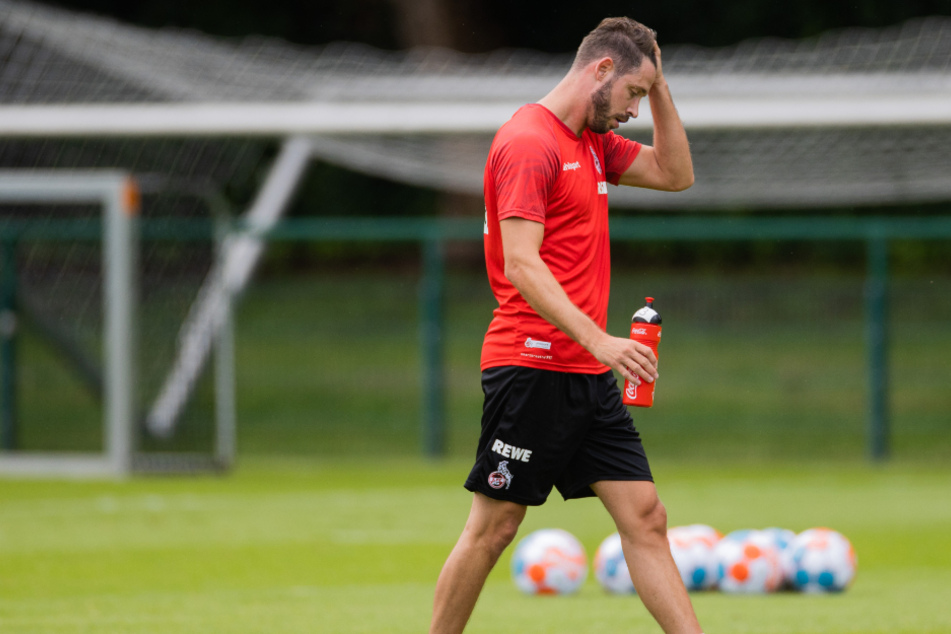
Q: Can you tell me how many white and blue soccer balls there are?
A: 6